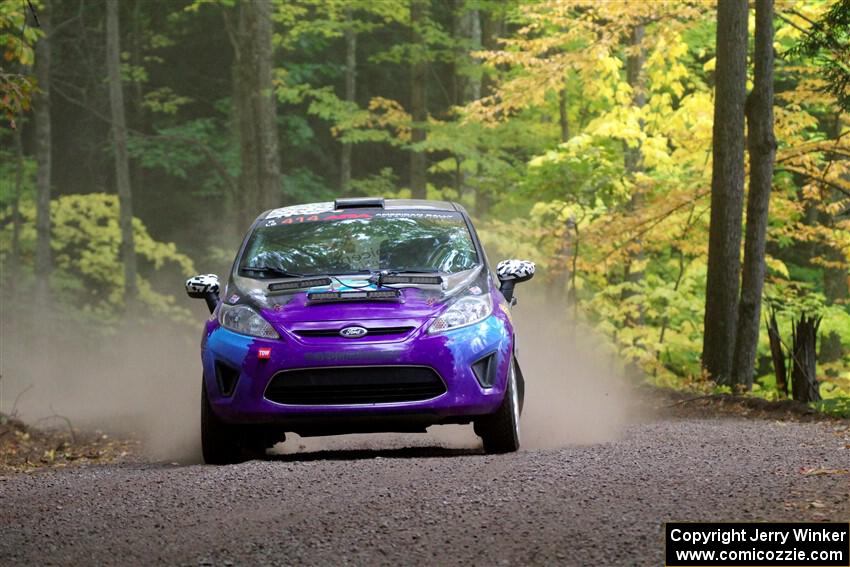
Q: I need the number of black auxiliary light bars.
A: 3